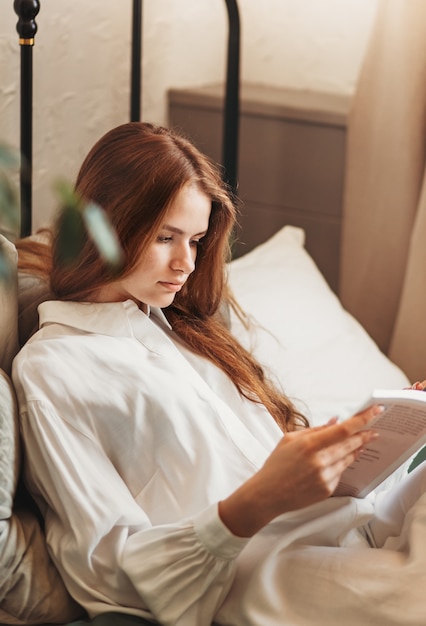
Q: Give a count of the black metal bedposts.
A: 3